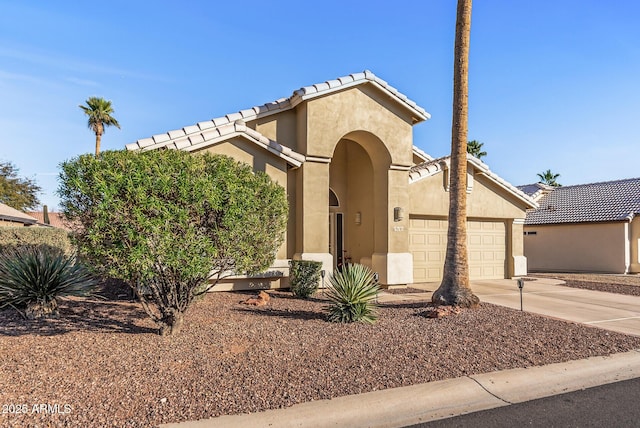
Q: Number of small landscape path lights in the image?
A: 3